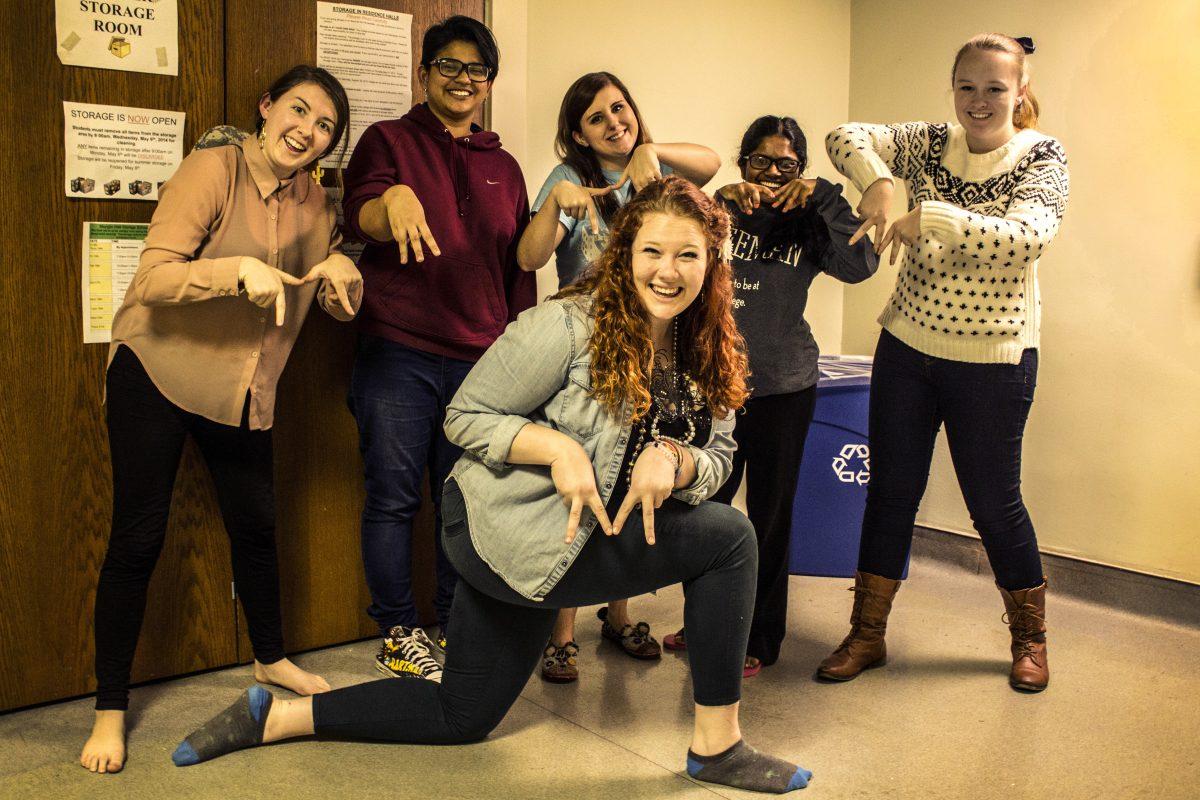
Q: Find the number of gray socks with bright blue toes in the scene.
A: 2